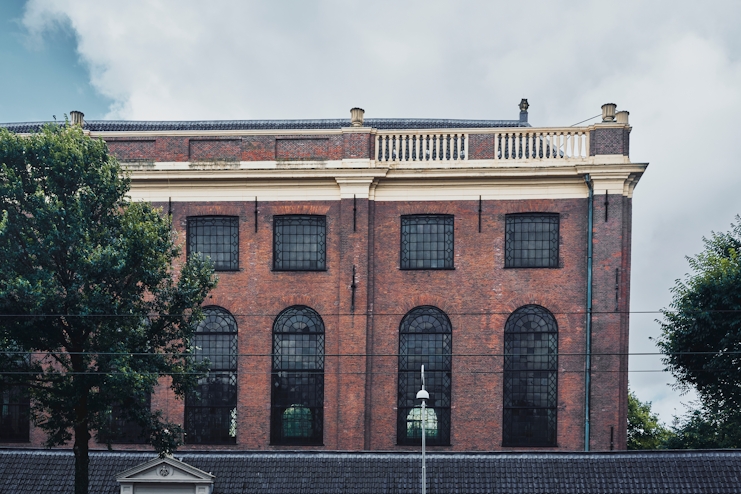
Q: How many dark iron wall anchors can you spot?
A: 8